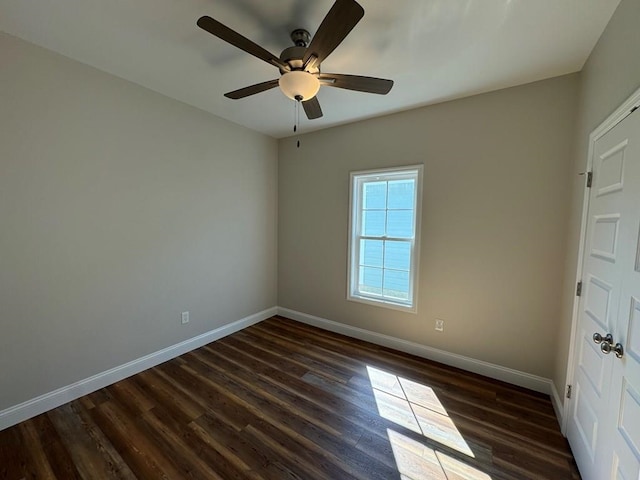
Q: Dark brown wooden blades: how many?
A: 5